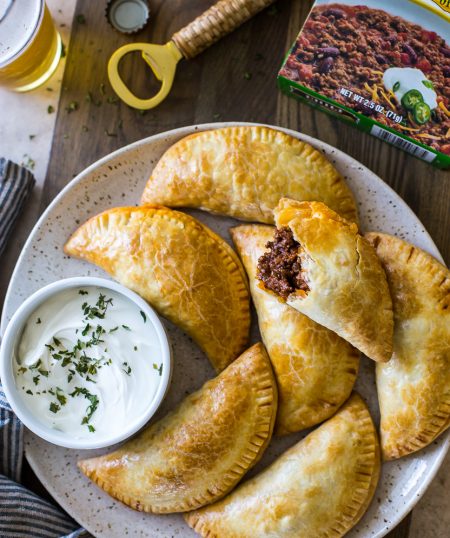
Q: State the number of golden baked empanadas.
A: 7